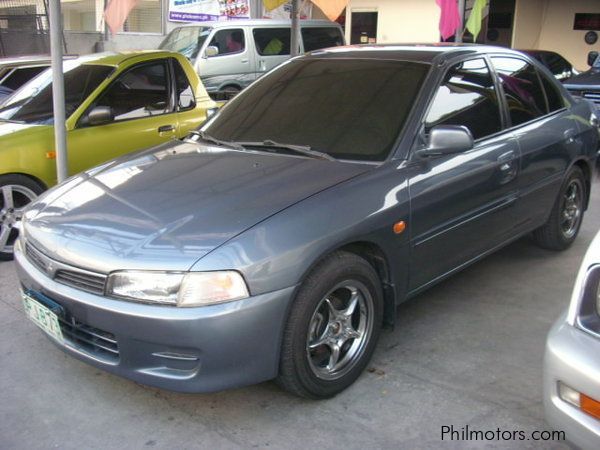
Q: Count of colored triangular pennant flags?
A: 5